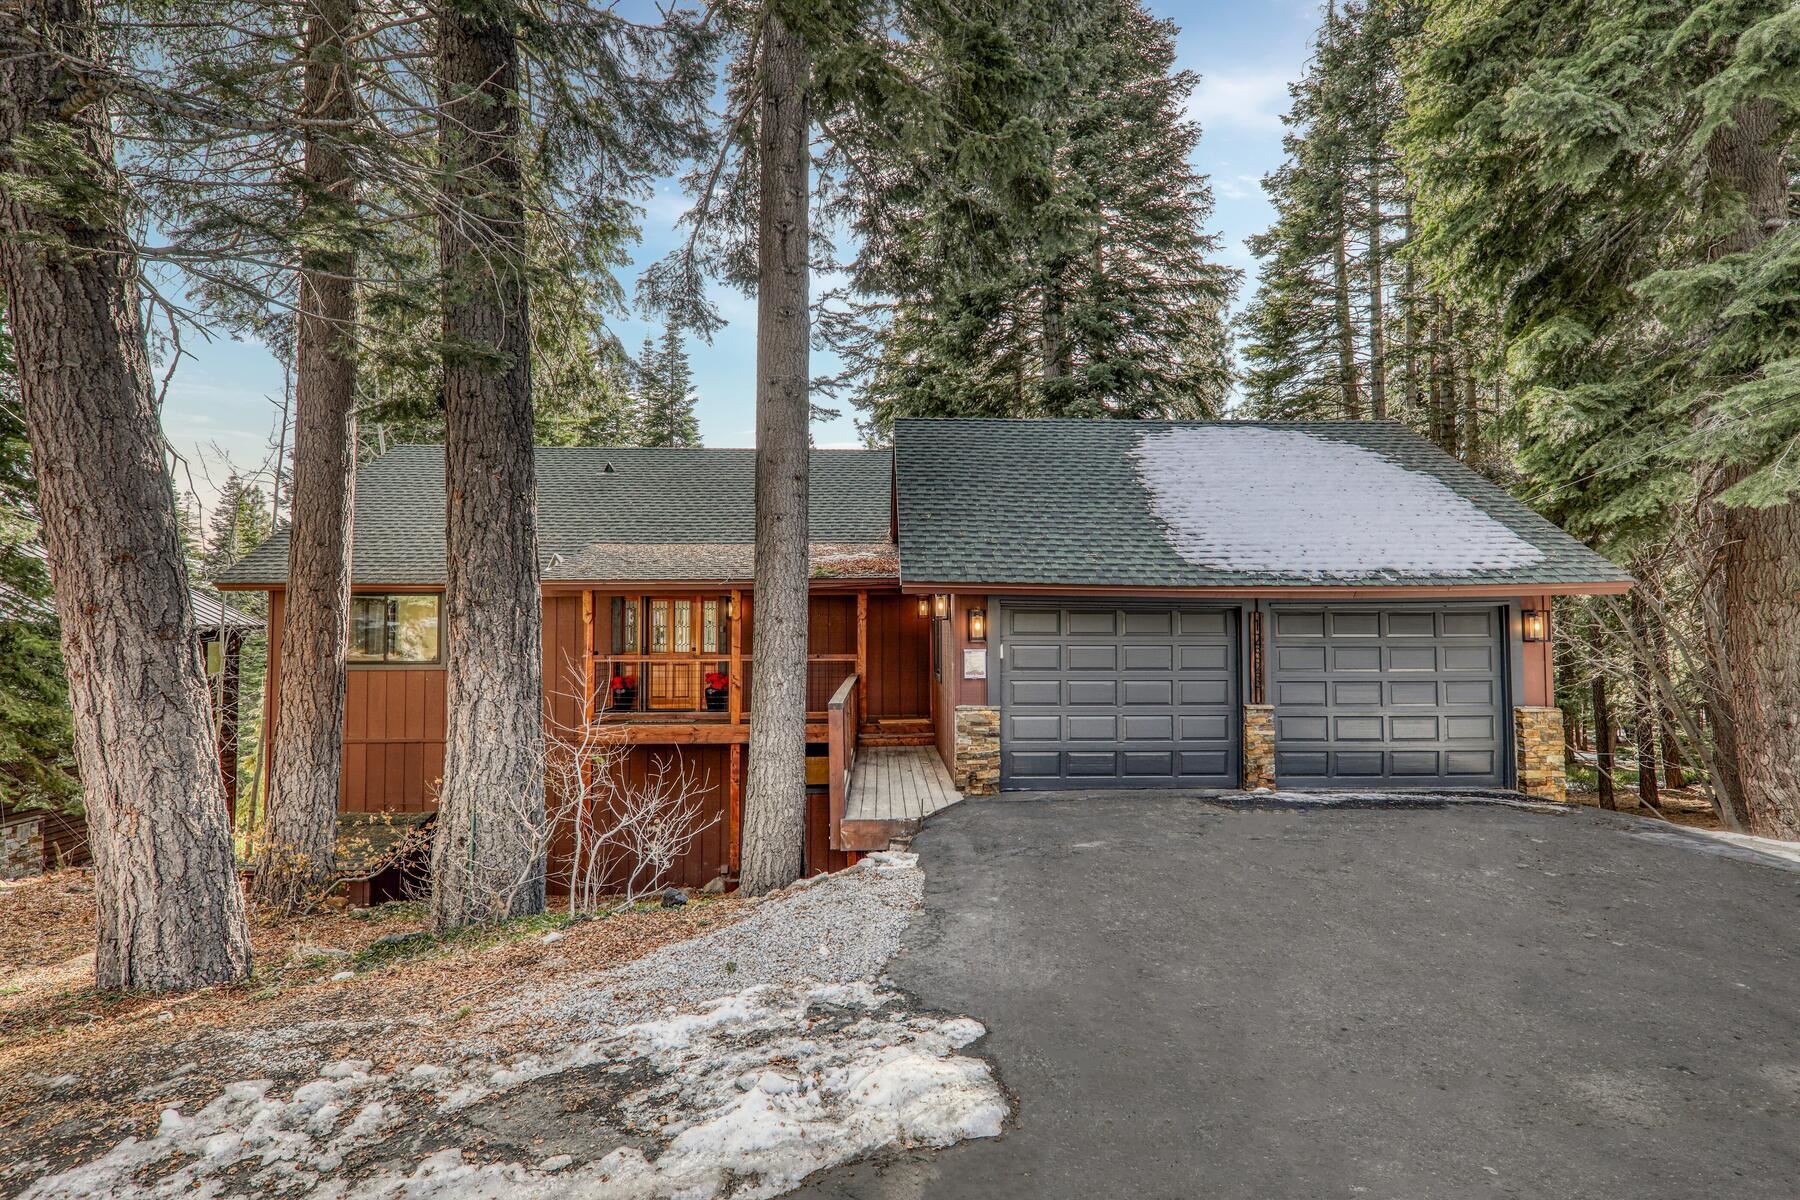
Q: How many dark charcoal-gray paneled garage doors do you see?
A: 2